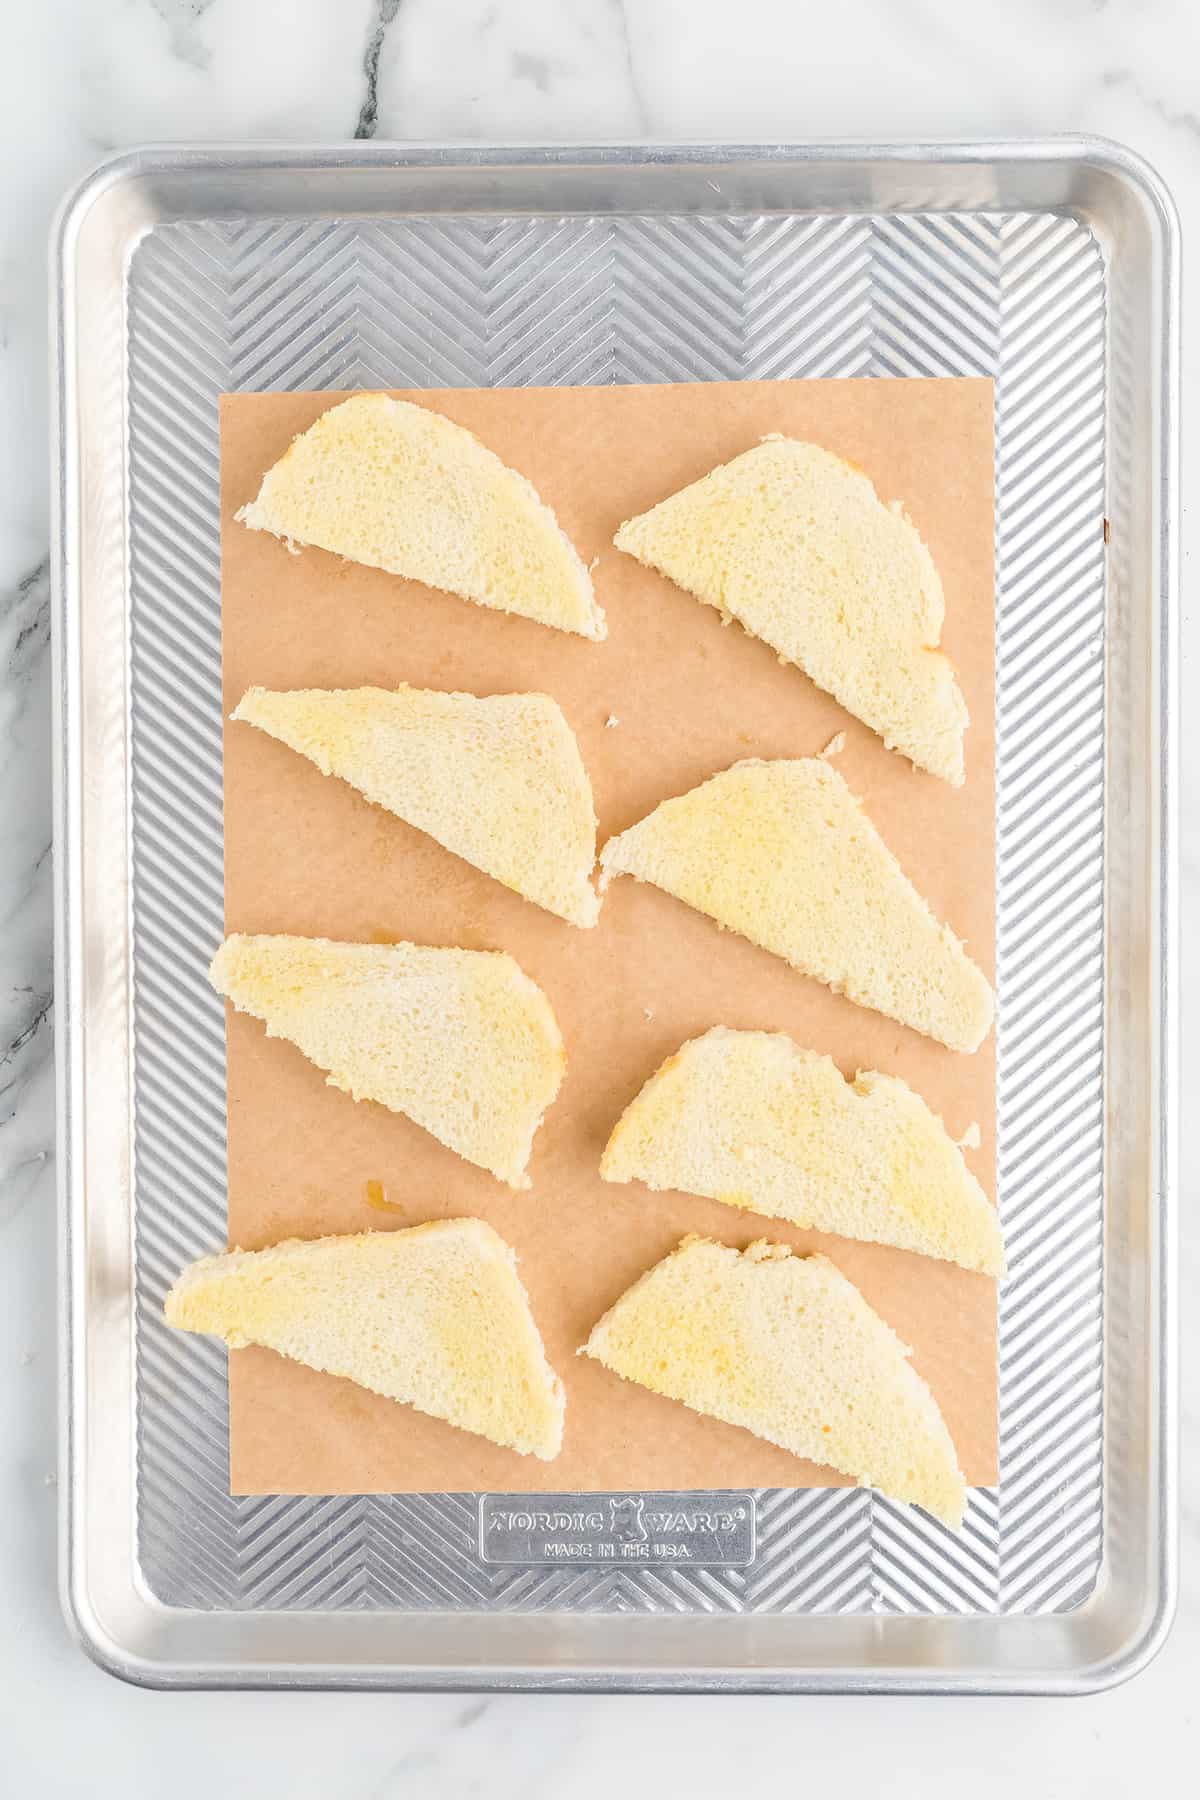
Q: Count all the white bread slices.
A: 8